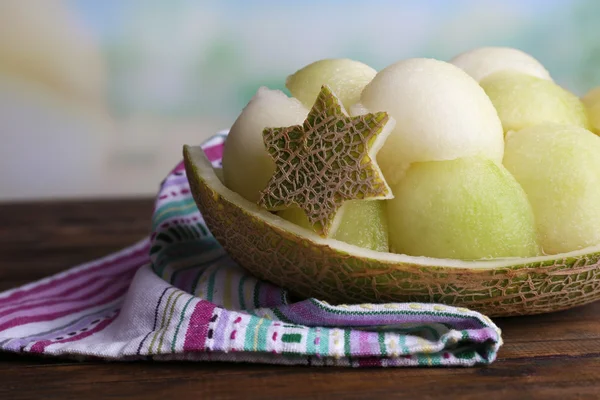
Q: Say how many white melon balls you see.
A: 3